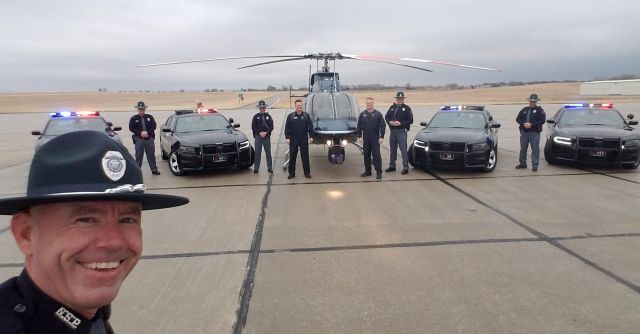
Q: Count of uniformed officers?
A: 7